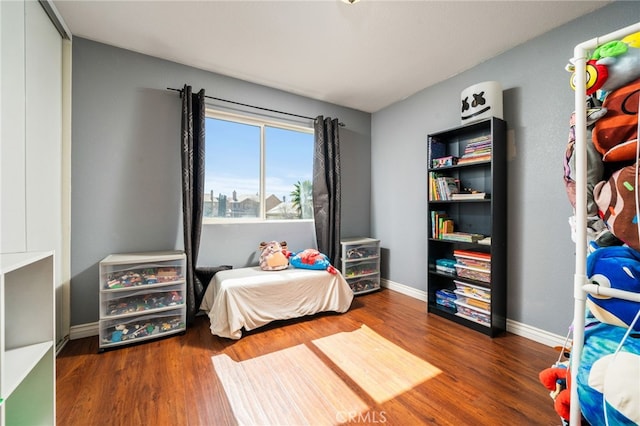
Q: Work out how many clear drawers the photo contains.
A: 6